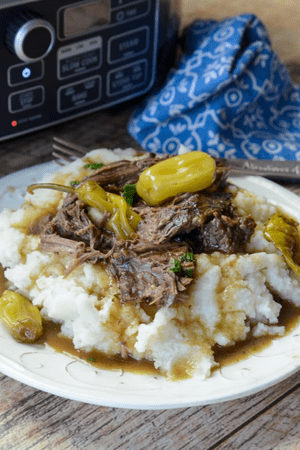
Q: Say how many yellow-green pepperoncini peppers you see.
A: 4